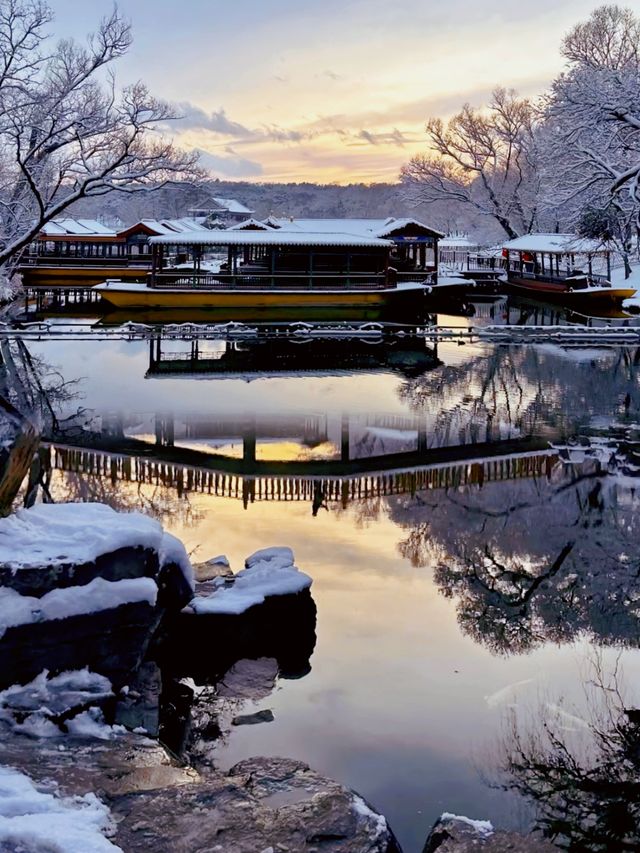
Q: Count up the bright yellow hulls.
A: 3